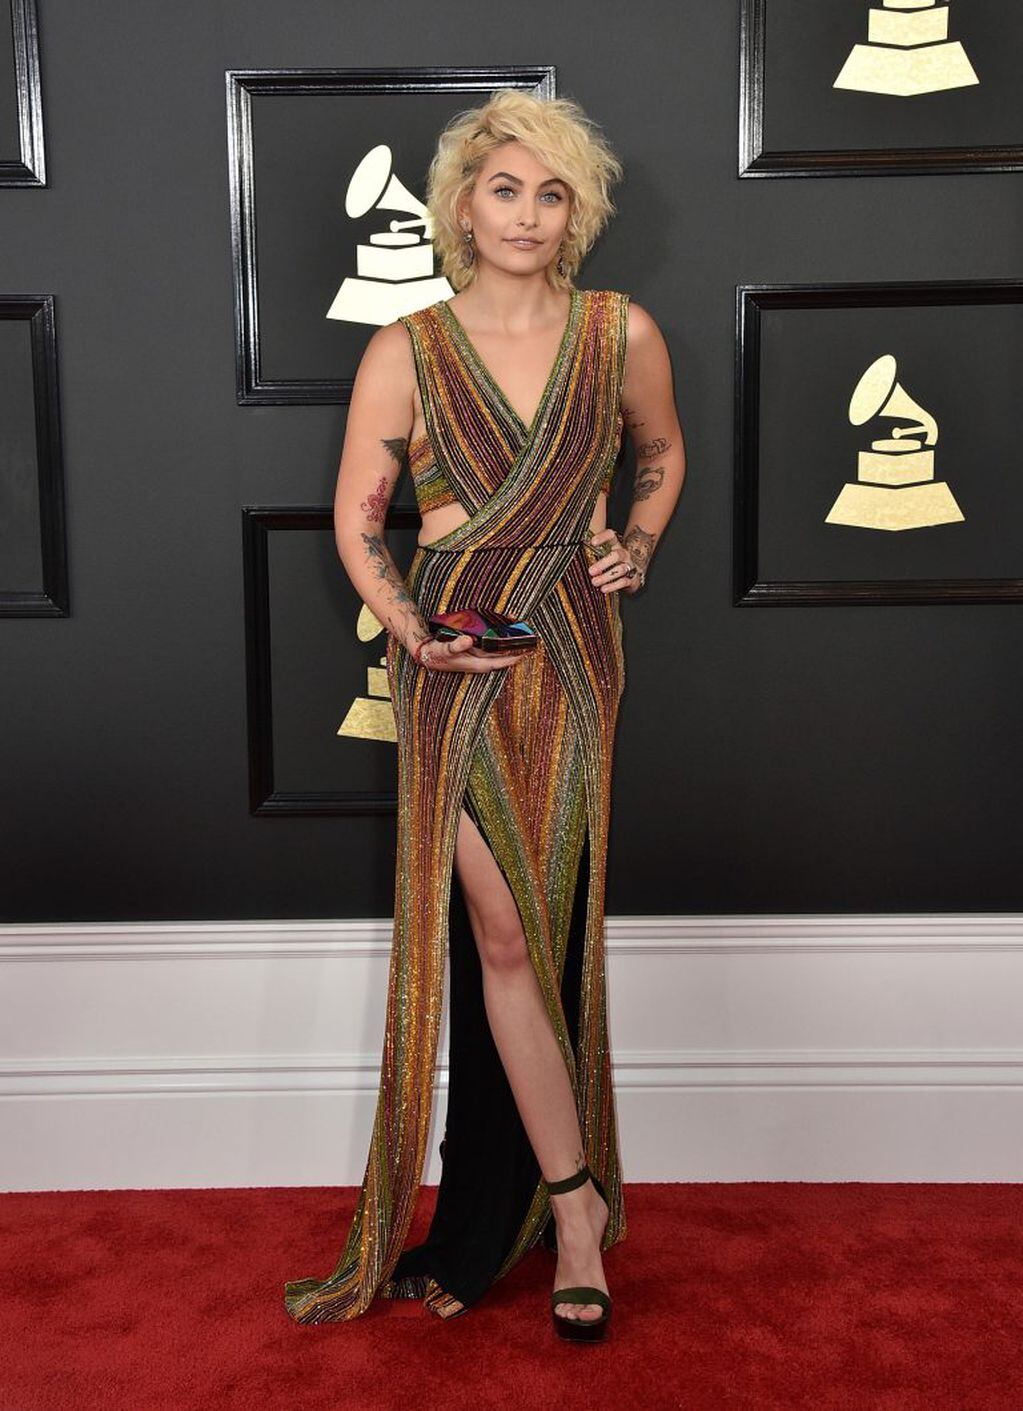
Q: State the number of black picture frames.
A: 6